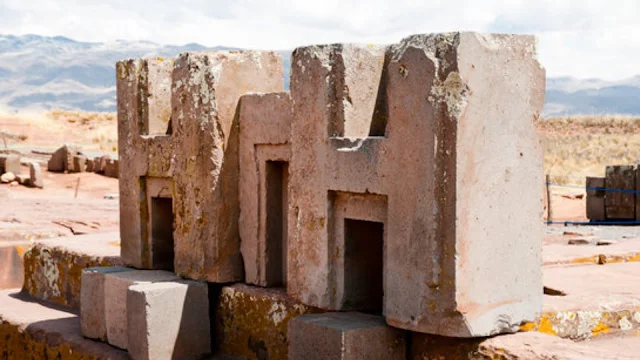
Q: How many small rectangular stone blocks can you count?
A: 4